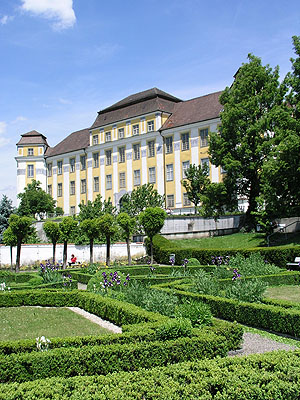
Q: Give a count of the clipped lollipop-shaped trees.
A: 8